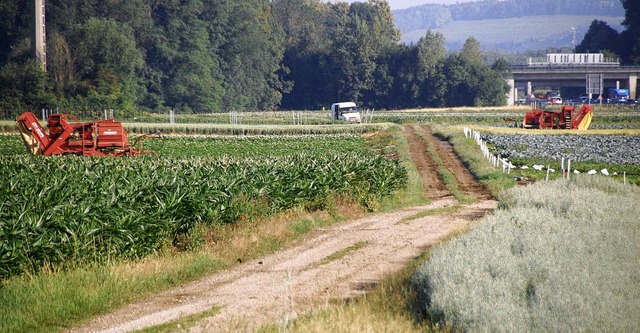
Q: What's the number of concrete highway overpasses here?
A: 1